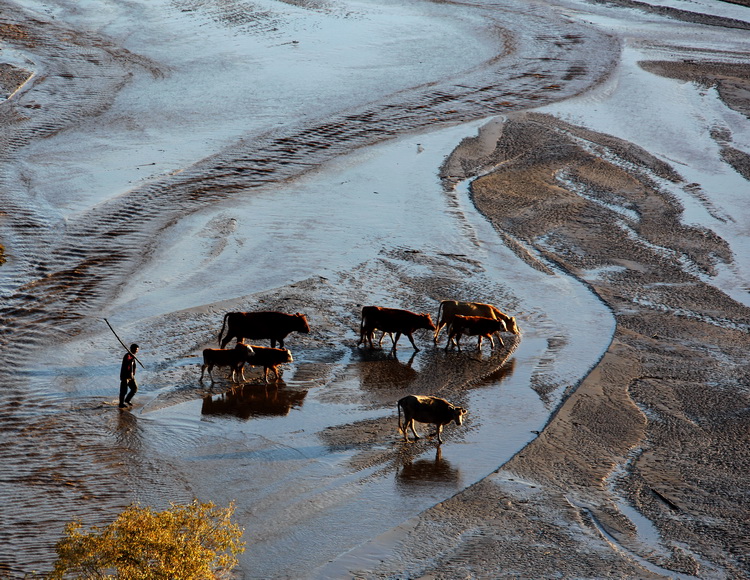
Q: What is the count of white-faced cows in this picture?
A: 3